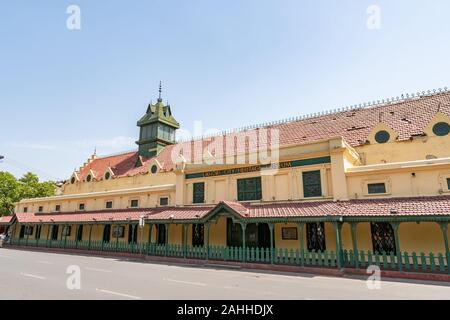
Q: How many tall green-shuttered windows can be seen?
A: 3